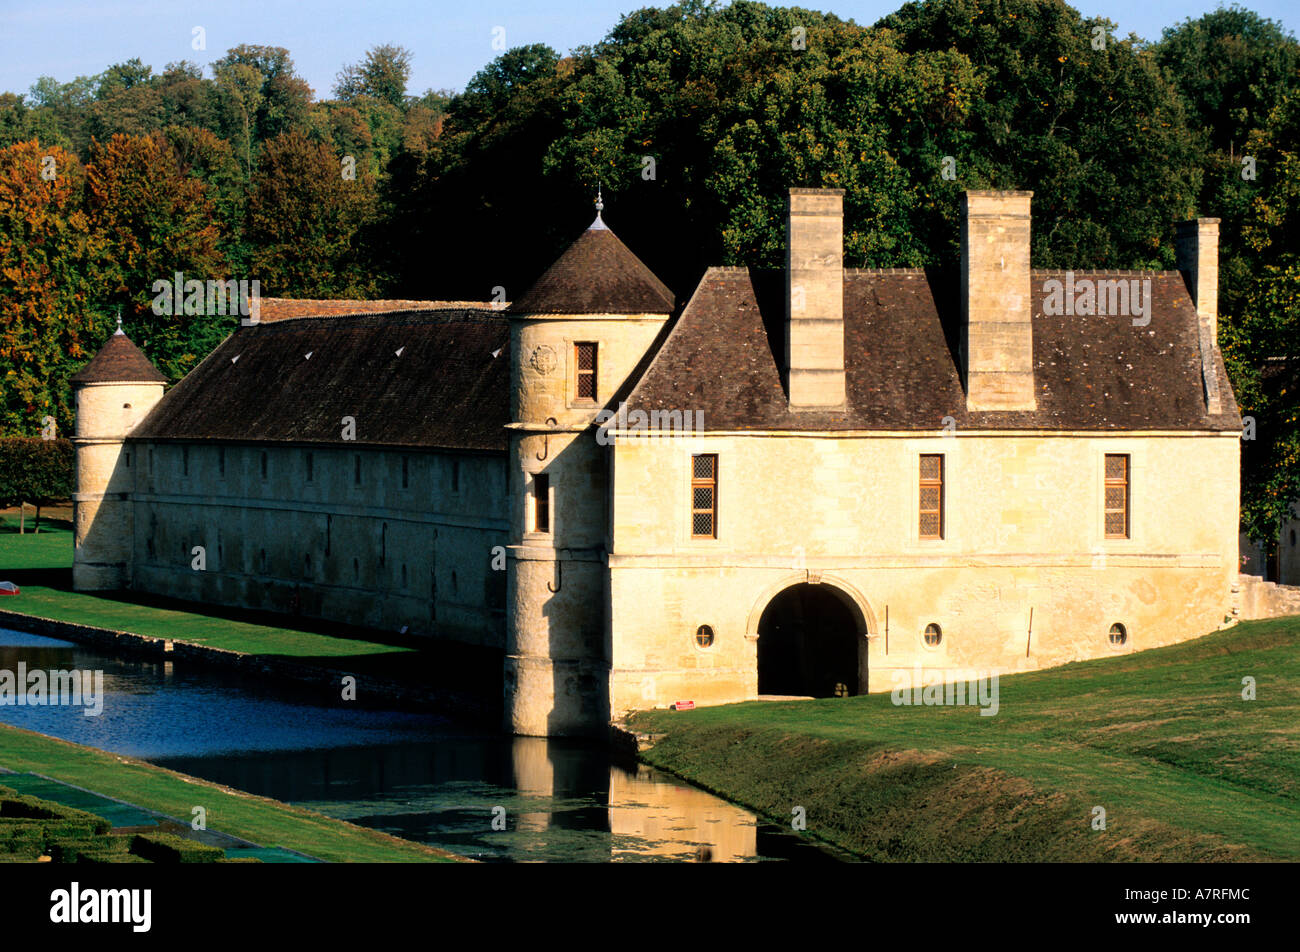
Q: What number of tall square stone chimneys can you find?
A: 3